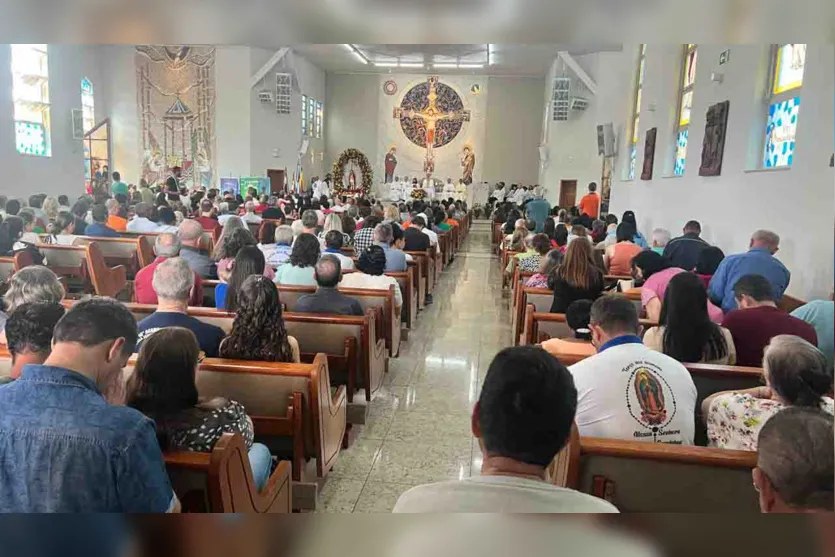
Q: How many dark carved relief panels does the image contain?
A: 2